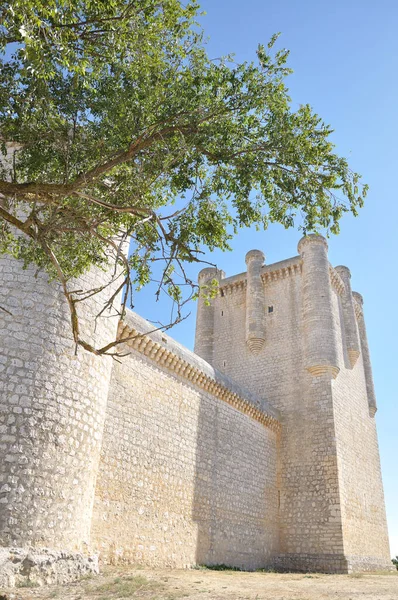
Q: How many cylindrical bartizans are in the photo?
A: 5